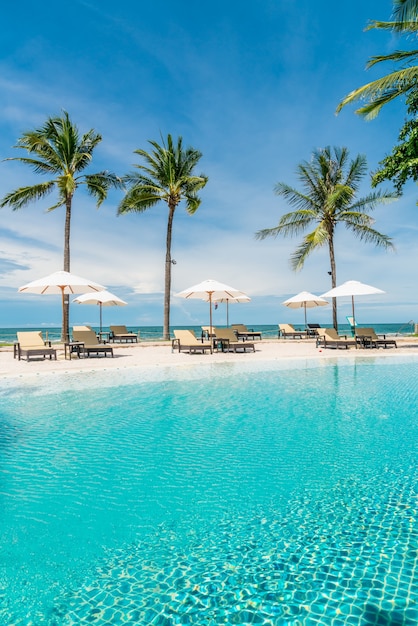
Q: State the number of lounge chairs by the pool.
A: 12